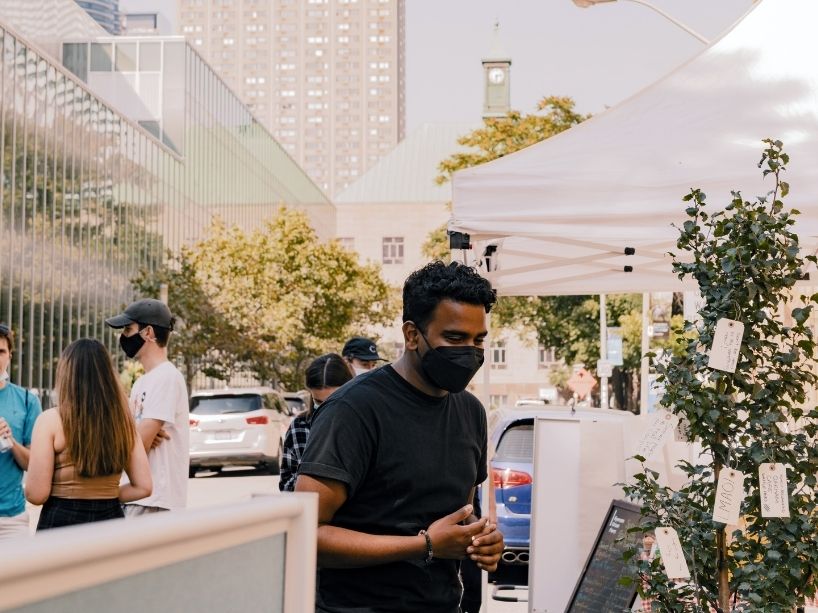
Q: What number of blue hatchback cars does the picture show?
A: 1